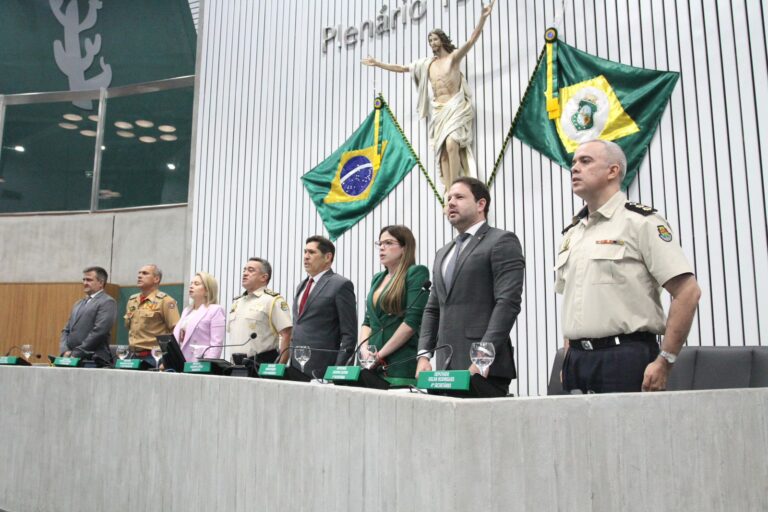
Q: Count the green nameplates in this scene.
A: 7